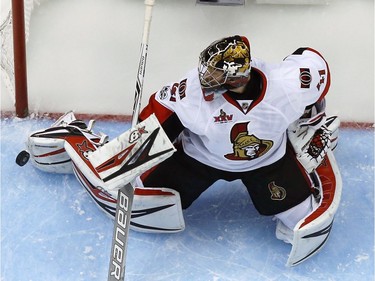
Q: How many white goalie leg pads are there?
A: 2